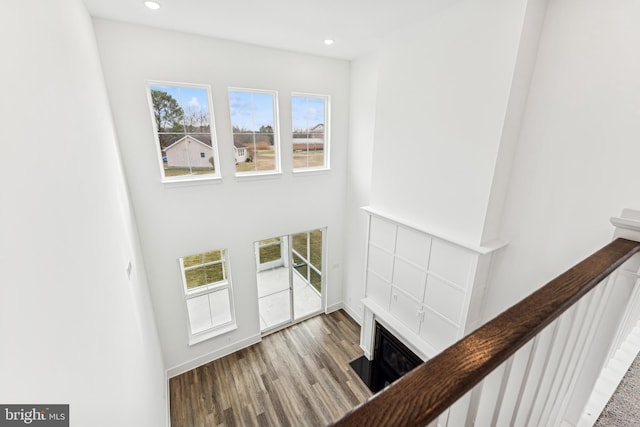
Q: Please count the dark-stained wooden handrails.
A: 1